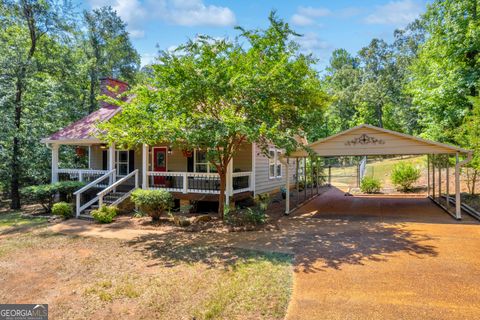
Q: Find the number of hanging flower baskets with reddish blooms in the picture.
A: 2